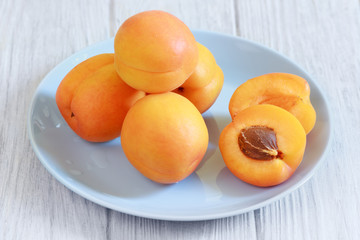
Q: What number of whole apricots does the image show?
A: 4